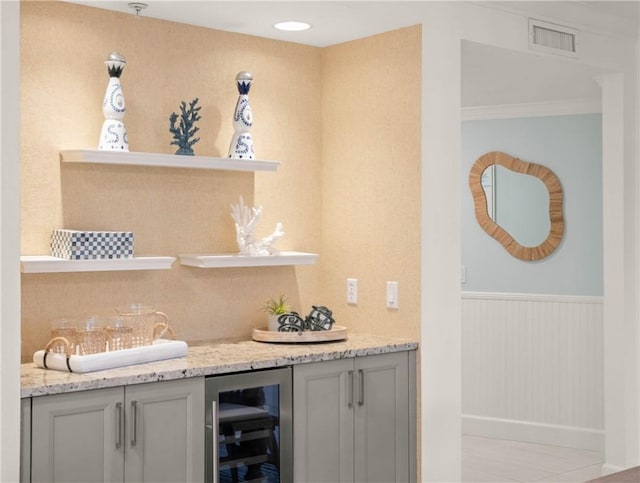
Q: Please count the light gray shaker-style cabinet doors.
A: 4